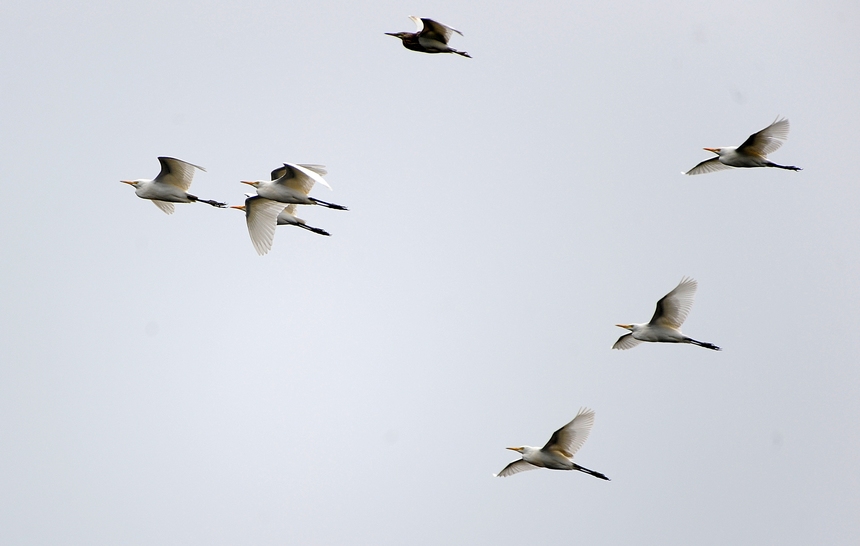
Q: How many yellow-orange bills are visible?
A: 6